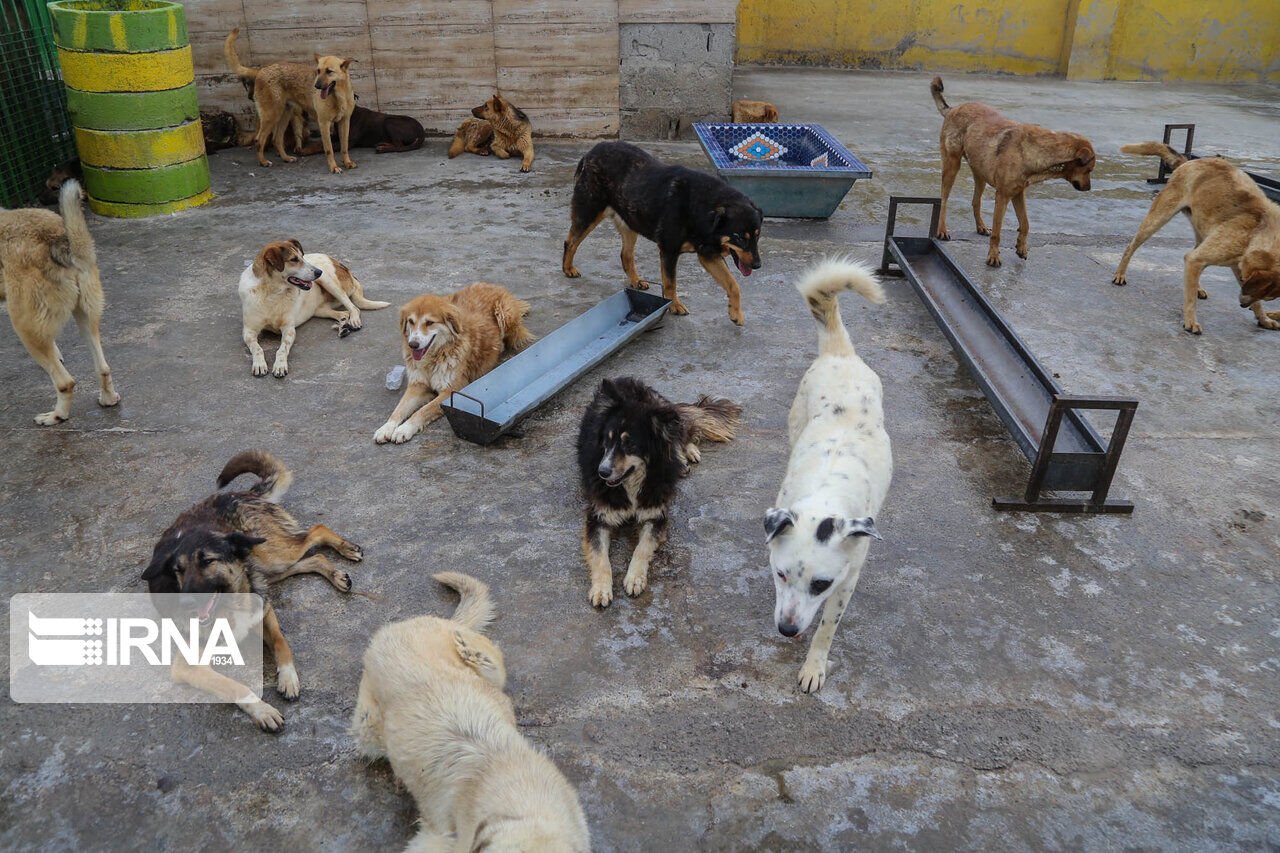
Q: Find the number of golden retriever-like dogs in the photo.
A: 1